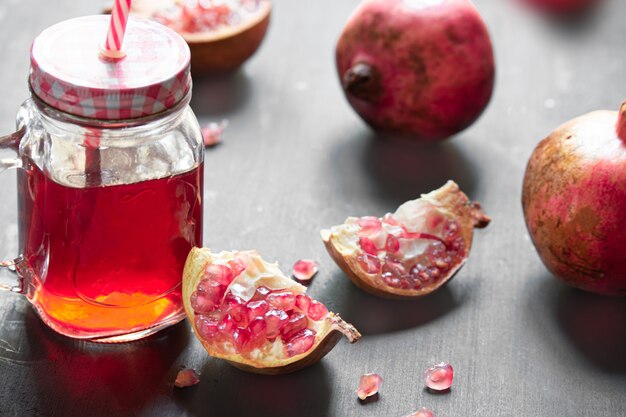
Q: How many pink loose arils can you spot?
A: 6